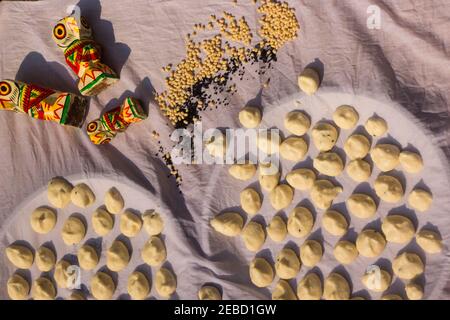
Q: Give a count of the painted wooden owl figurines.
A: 3